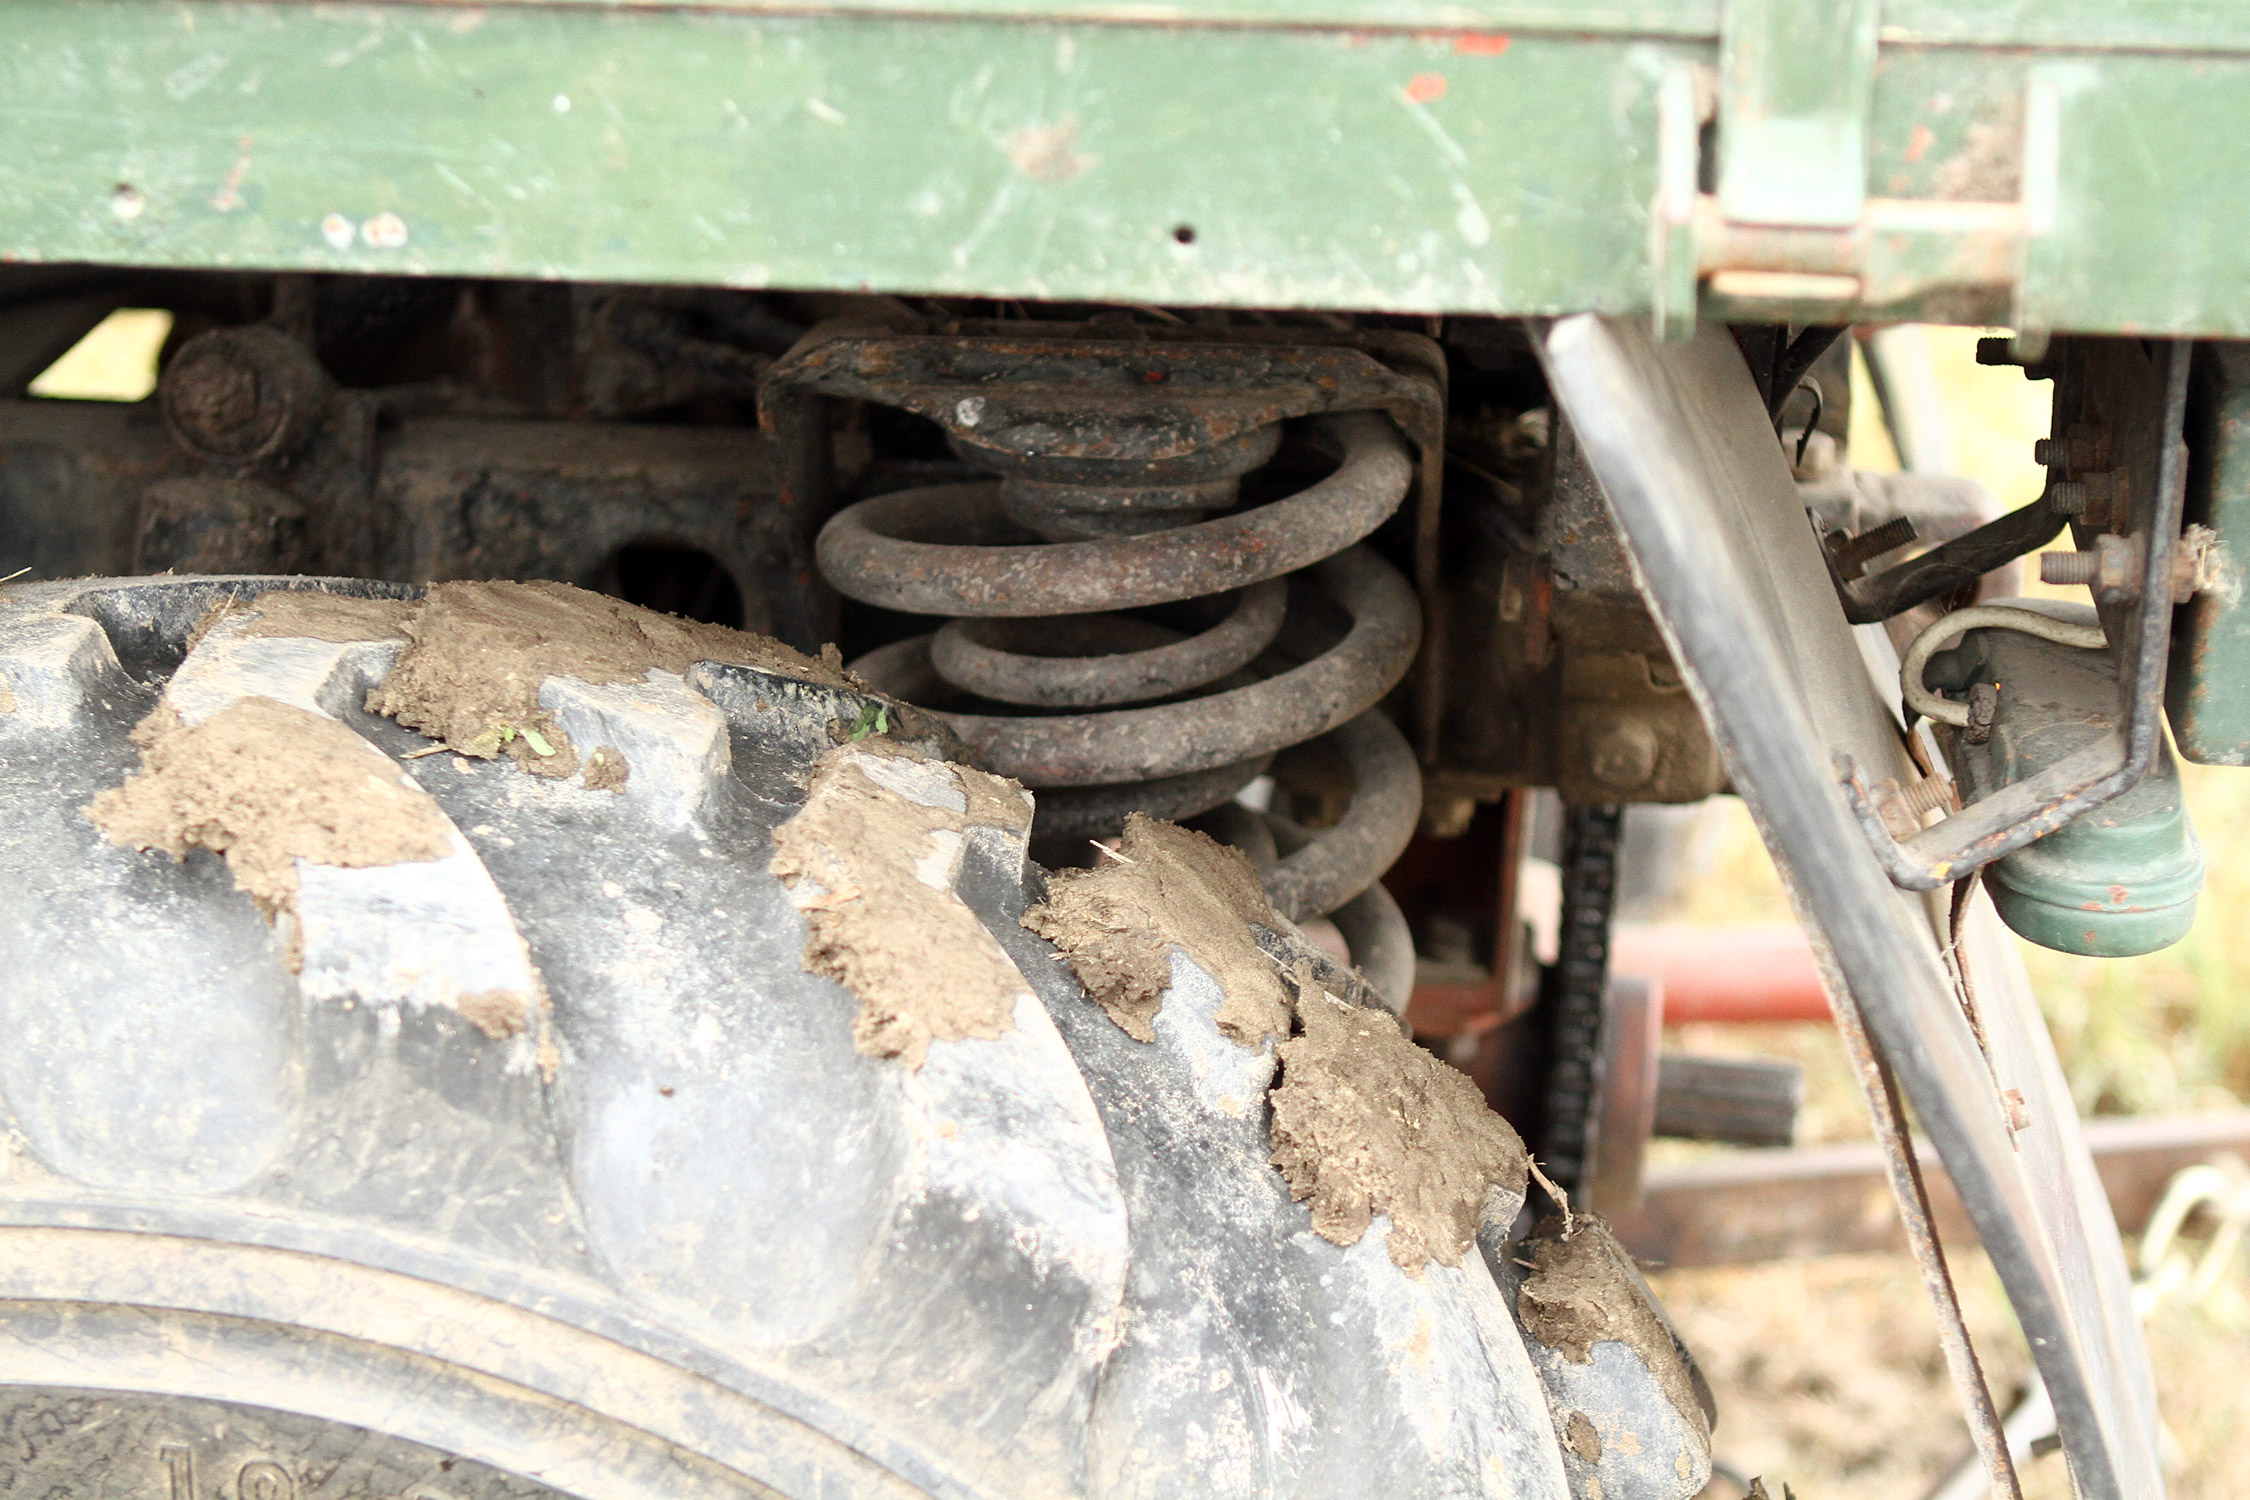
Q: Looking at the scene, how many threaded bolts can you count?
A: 6